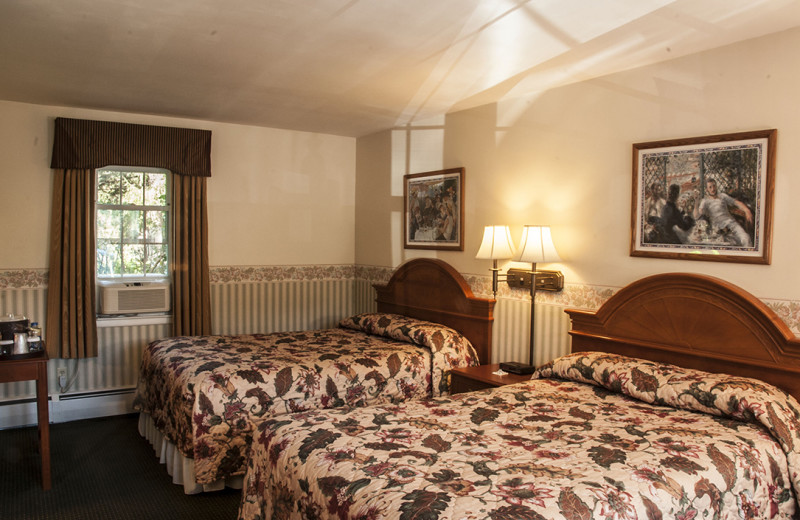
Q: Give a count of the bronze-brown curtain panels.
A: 2